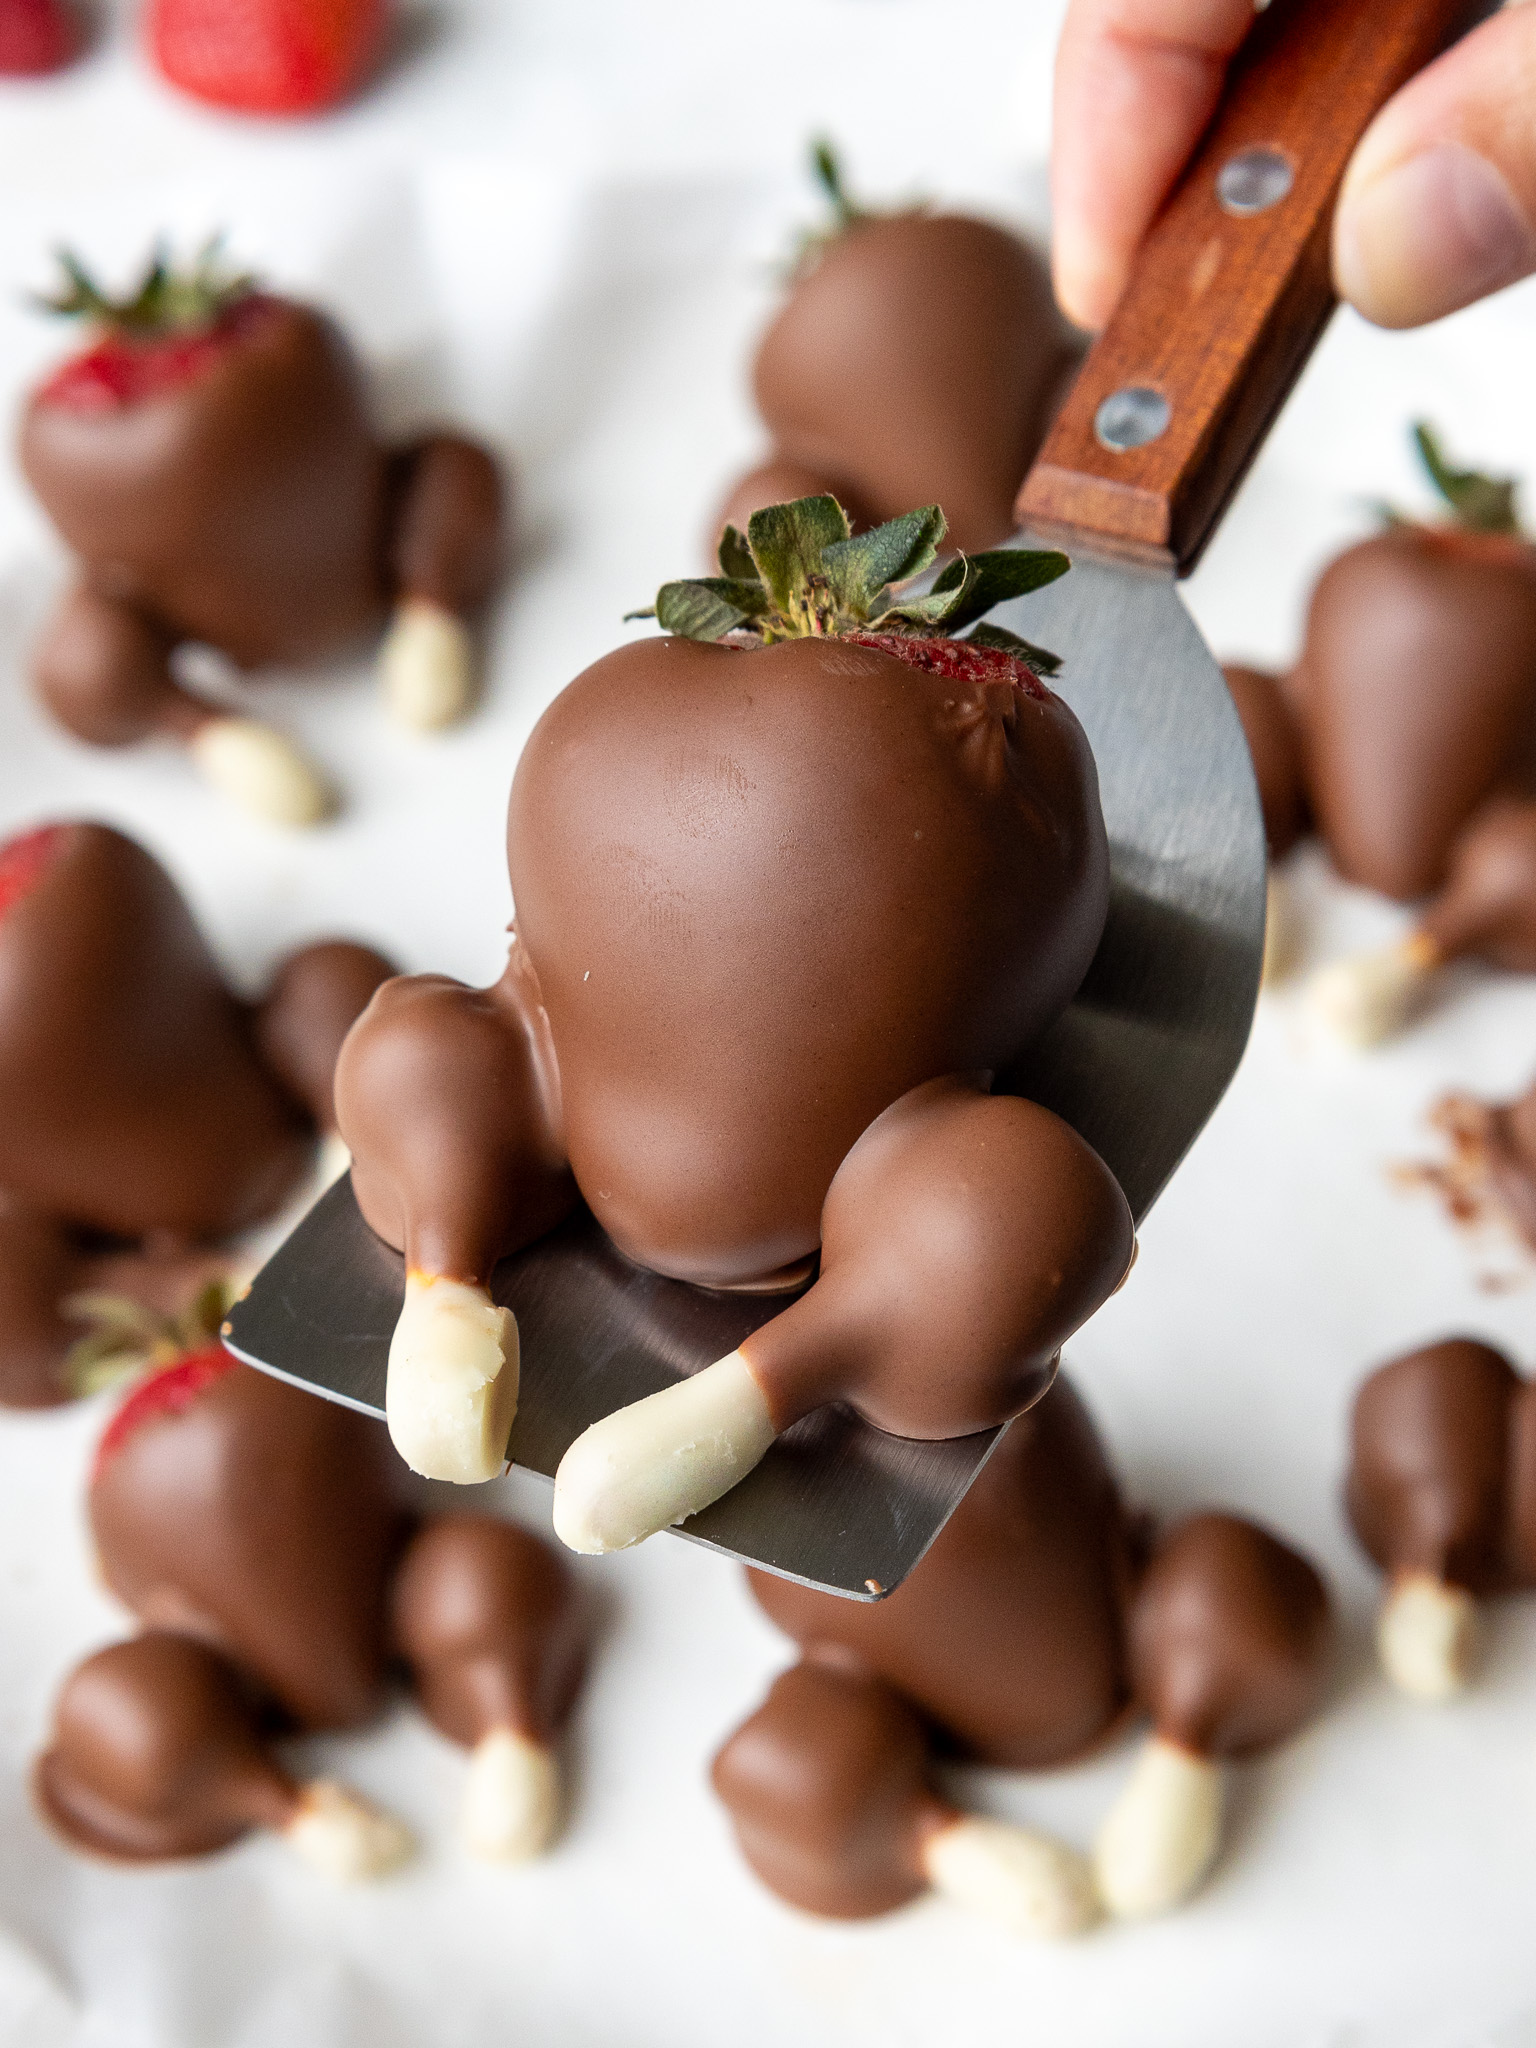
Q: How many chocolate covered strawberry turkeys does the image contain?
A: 8